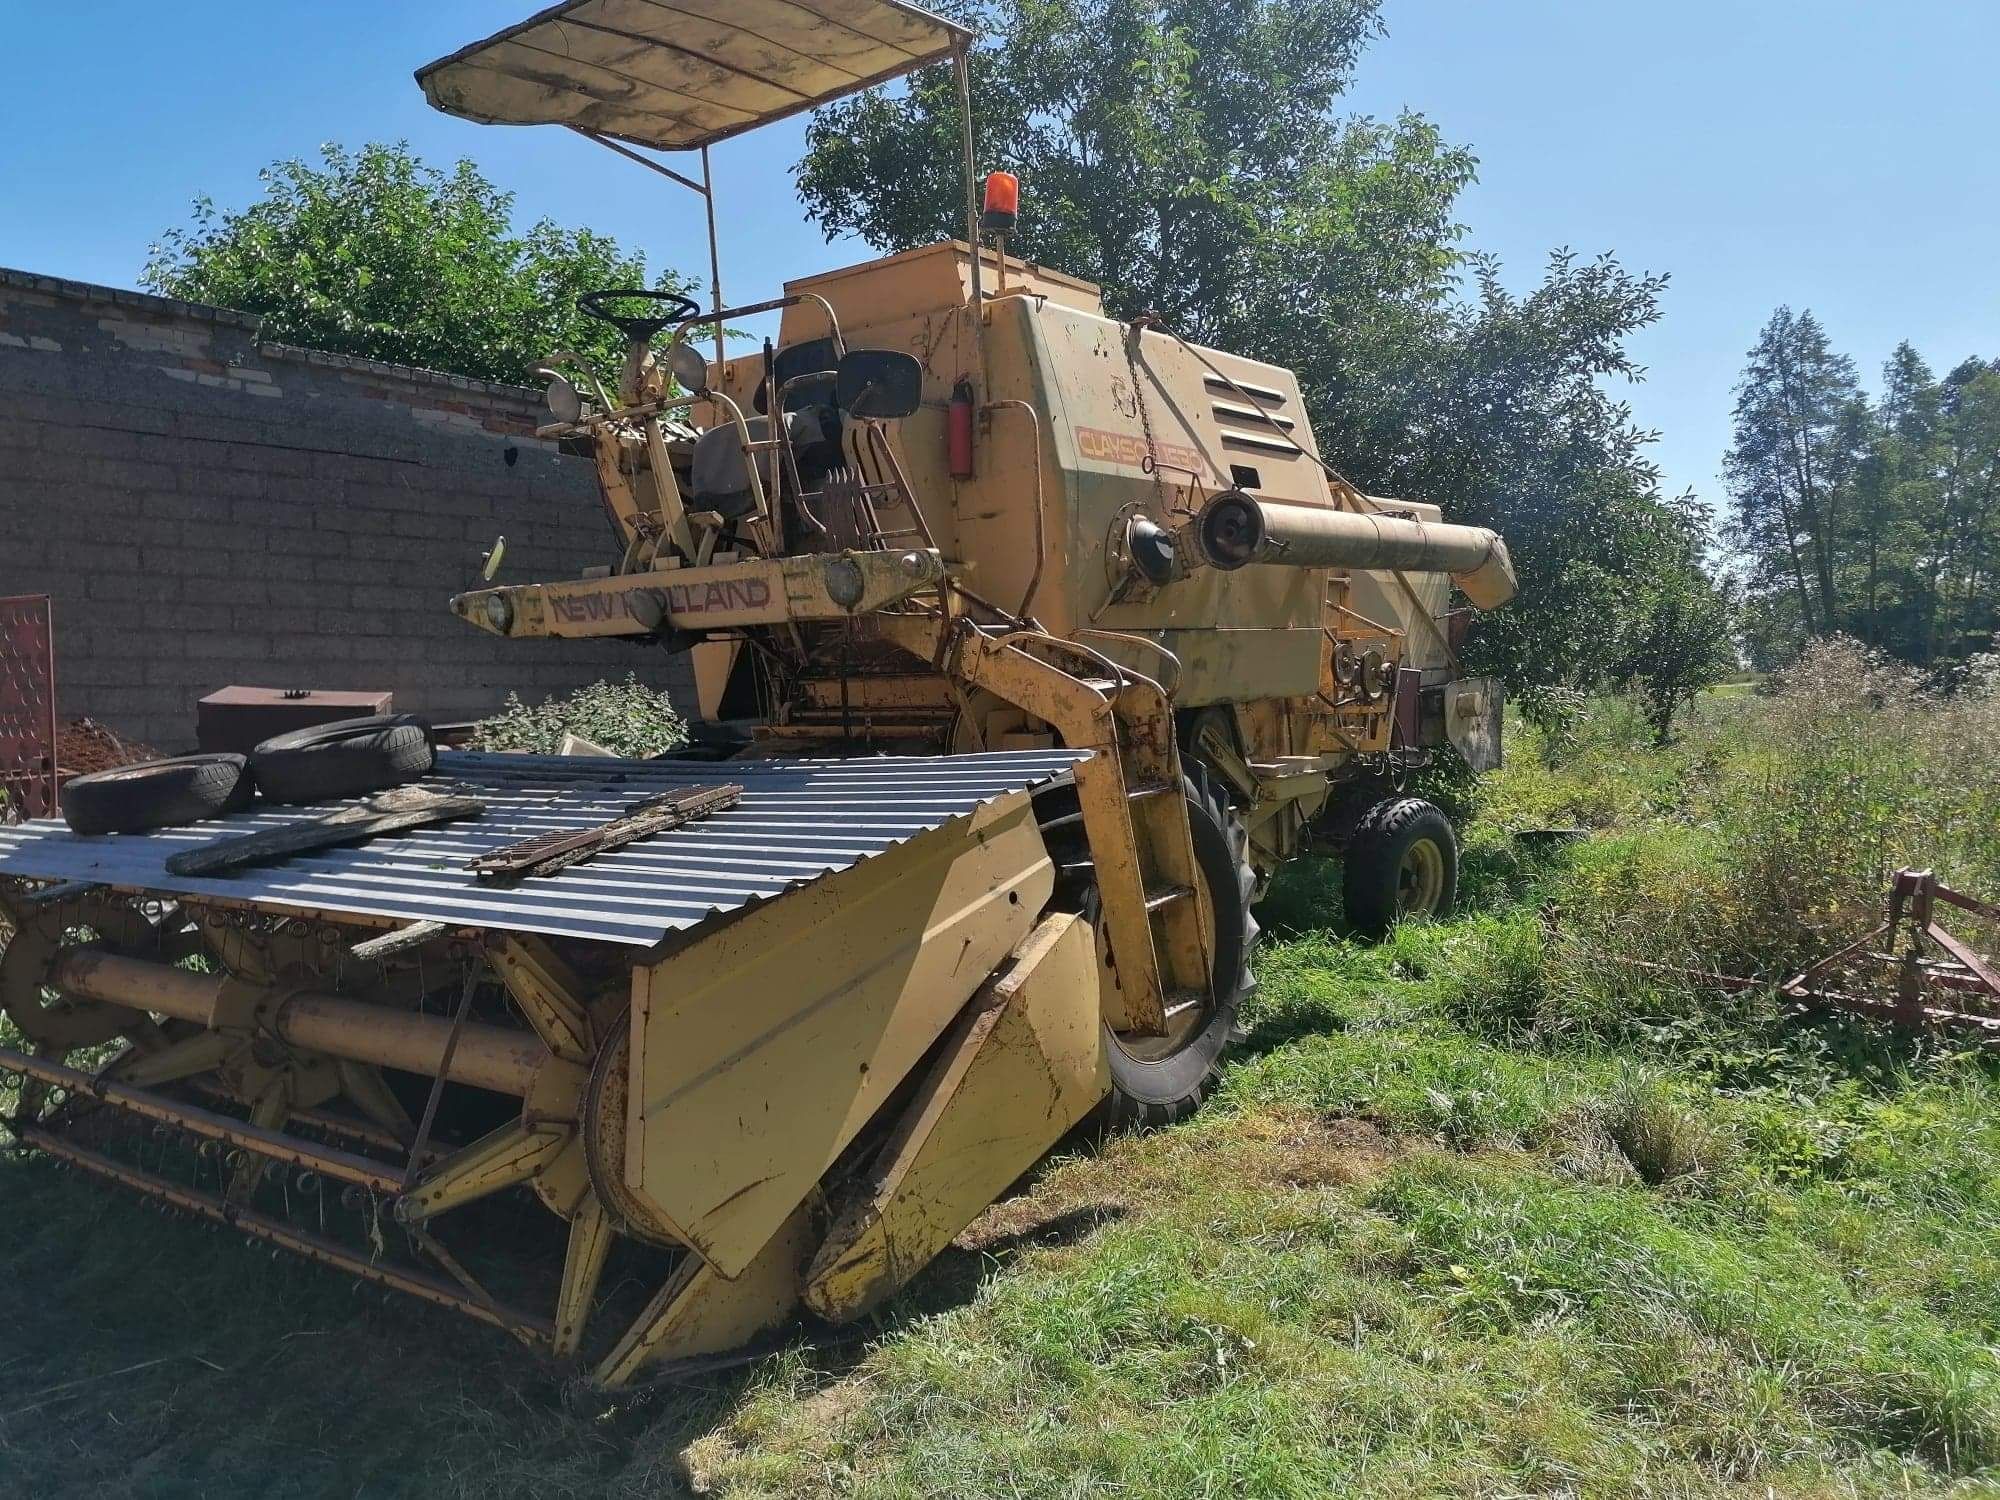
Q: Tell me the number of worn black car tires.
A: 2